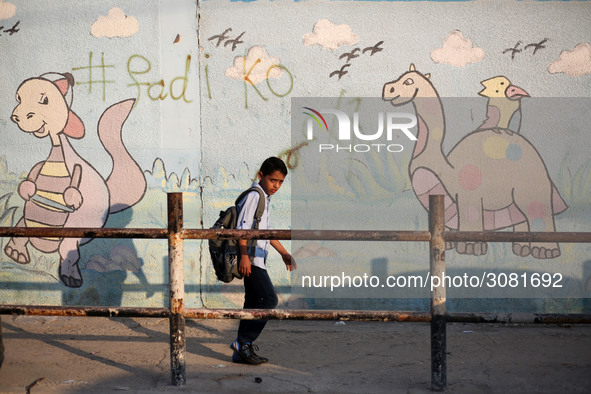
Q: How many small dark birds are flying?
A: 9